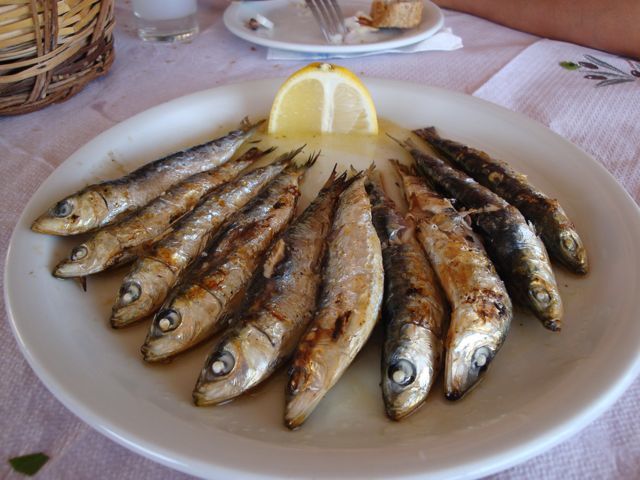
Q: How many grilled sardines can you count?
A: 10